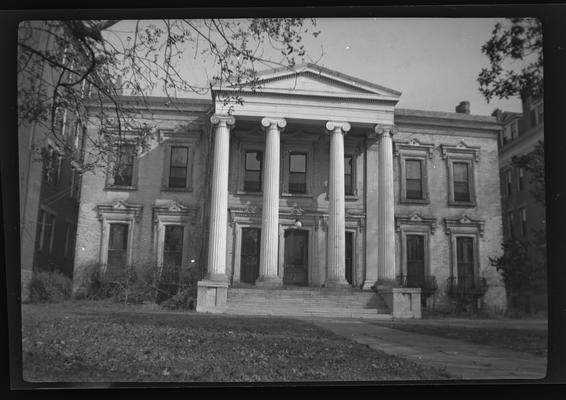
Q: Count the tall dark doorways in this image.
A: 3